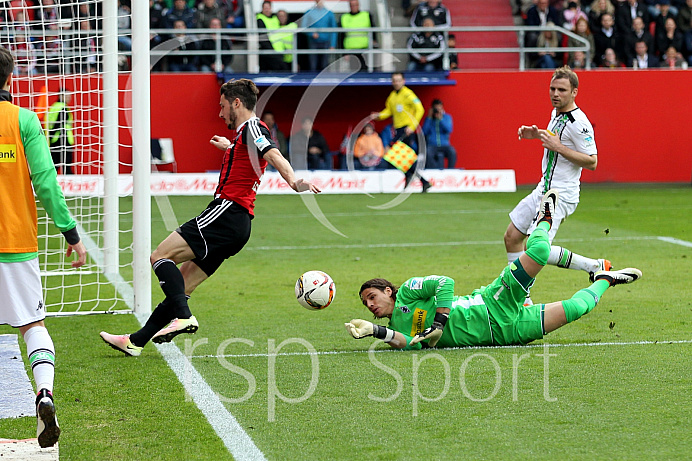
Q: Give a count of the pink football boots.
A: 2